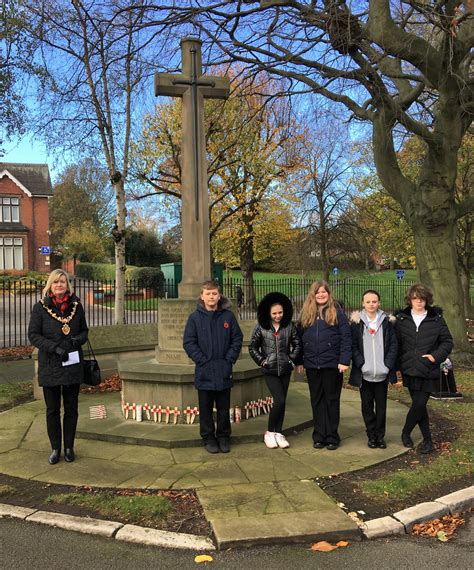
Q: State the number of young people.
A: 5